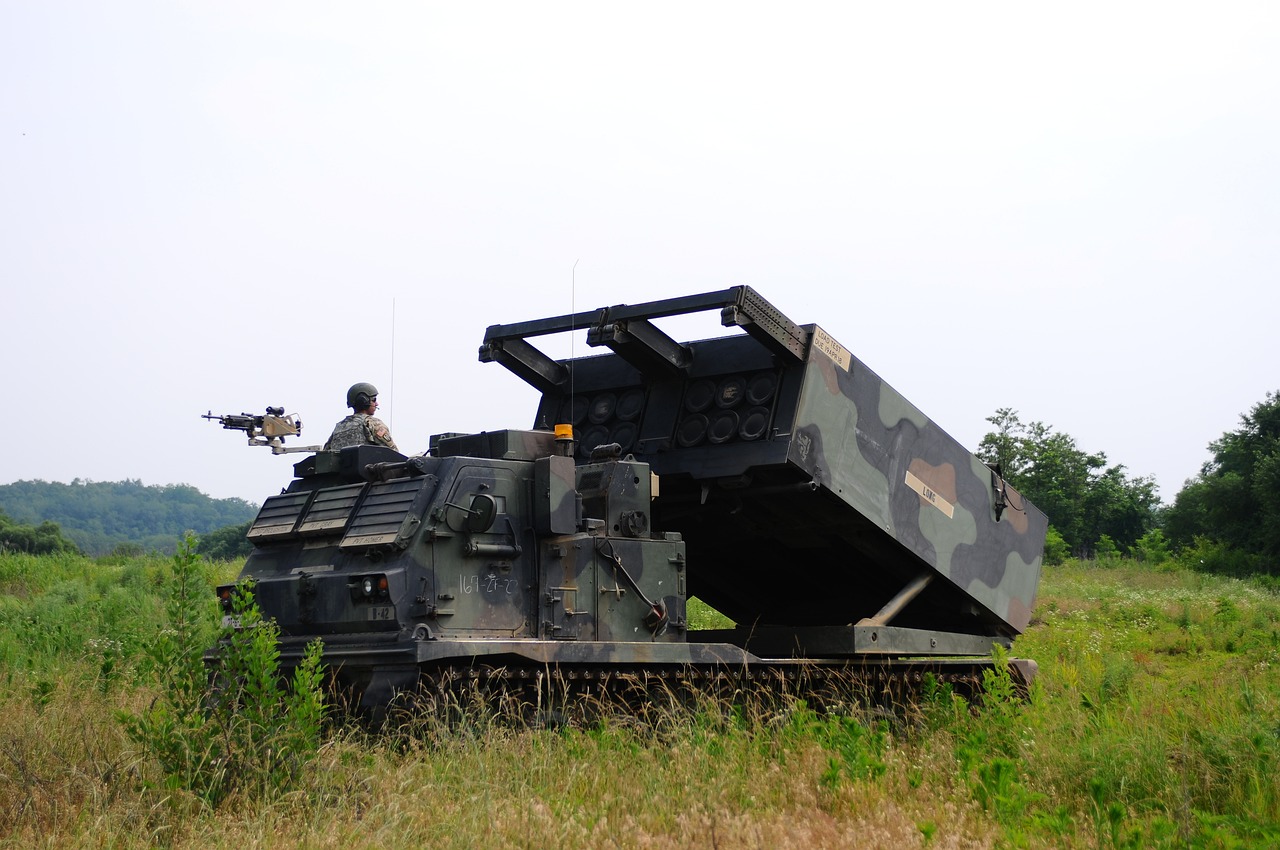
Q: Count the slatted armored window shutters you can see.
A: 3